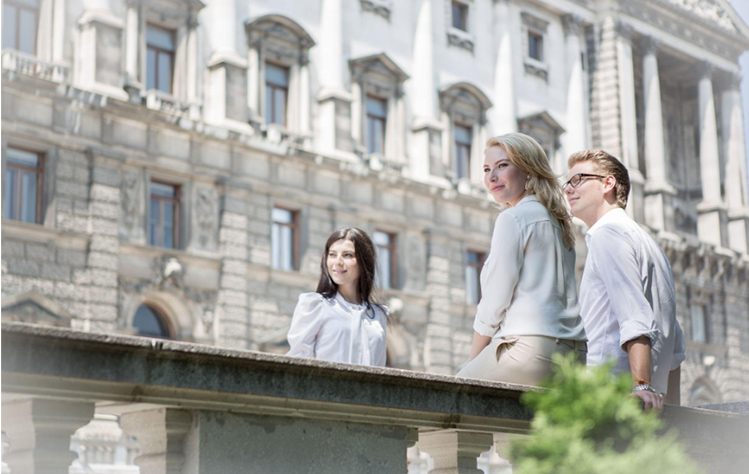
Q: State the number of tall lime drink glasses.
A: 0